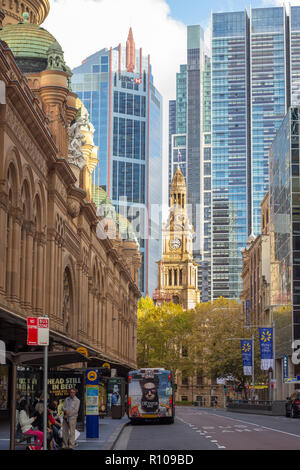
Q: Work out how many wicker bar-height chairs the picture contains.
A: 0